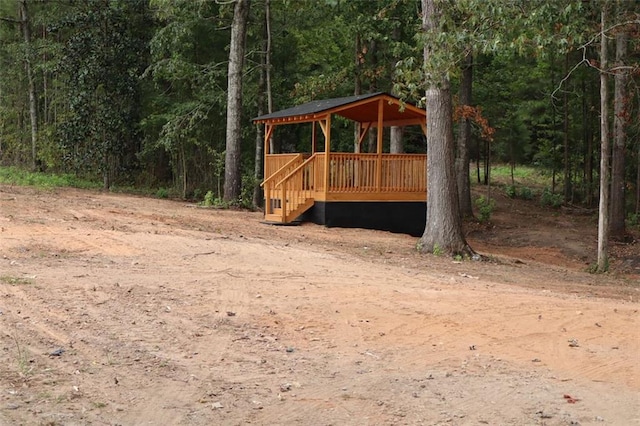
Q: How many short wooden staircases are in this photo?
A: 1